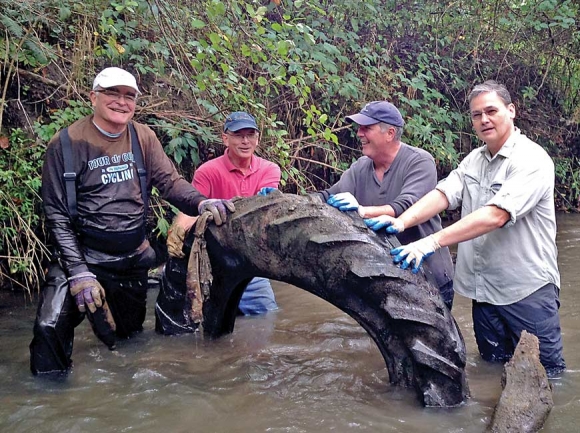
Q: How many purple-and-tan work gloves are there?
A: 2